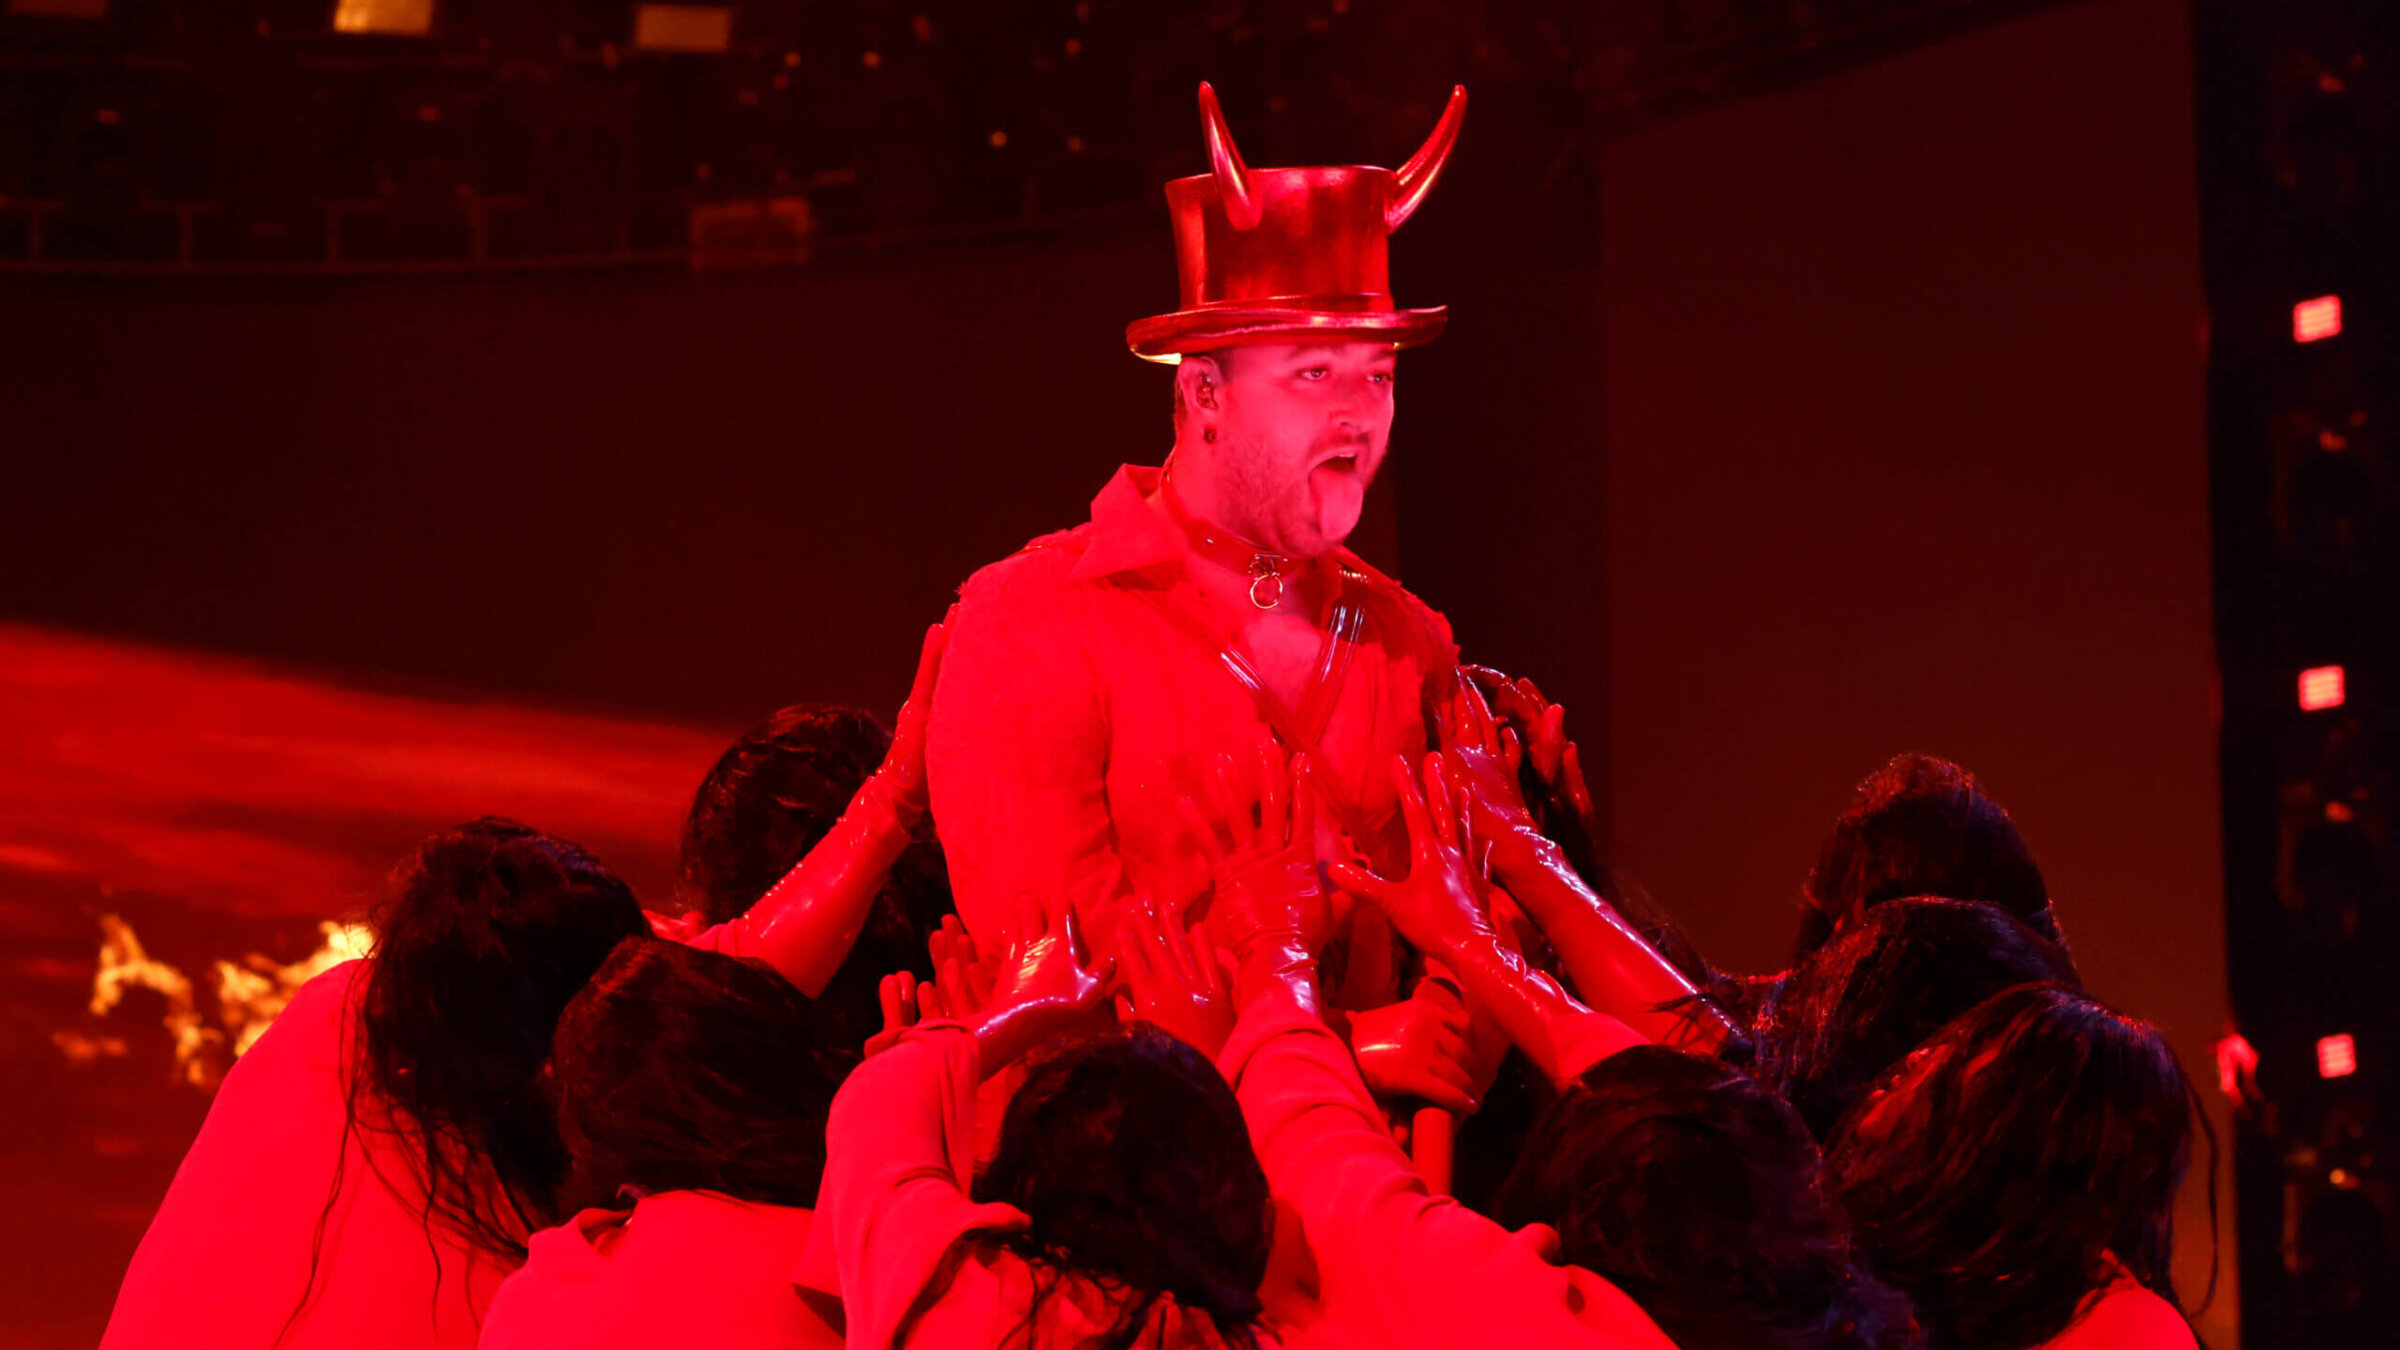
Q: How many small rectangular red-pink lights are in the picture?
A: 3